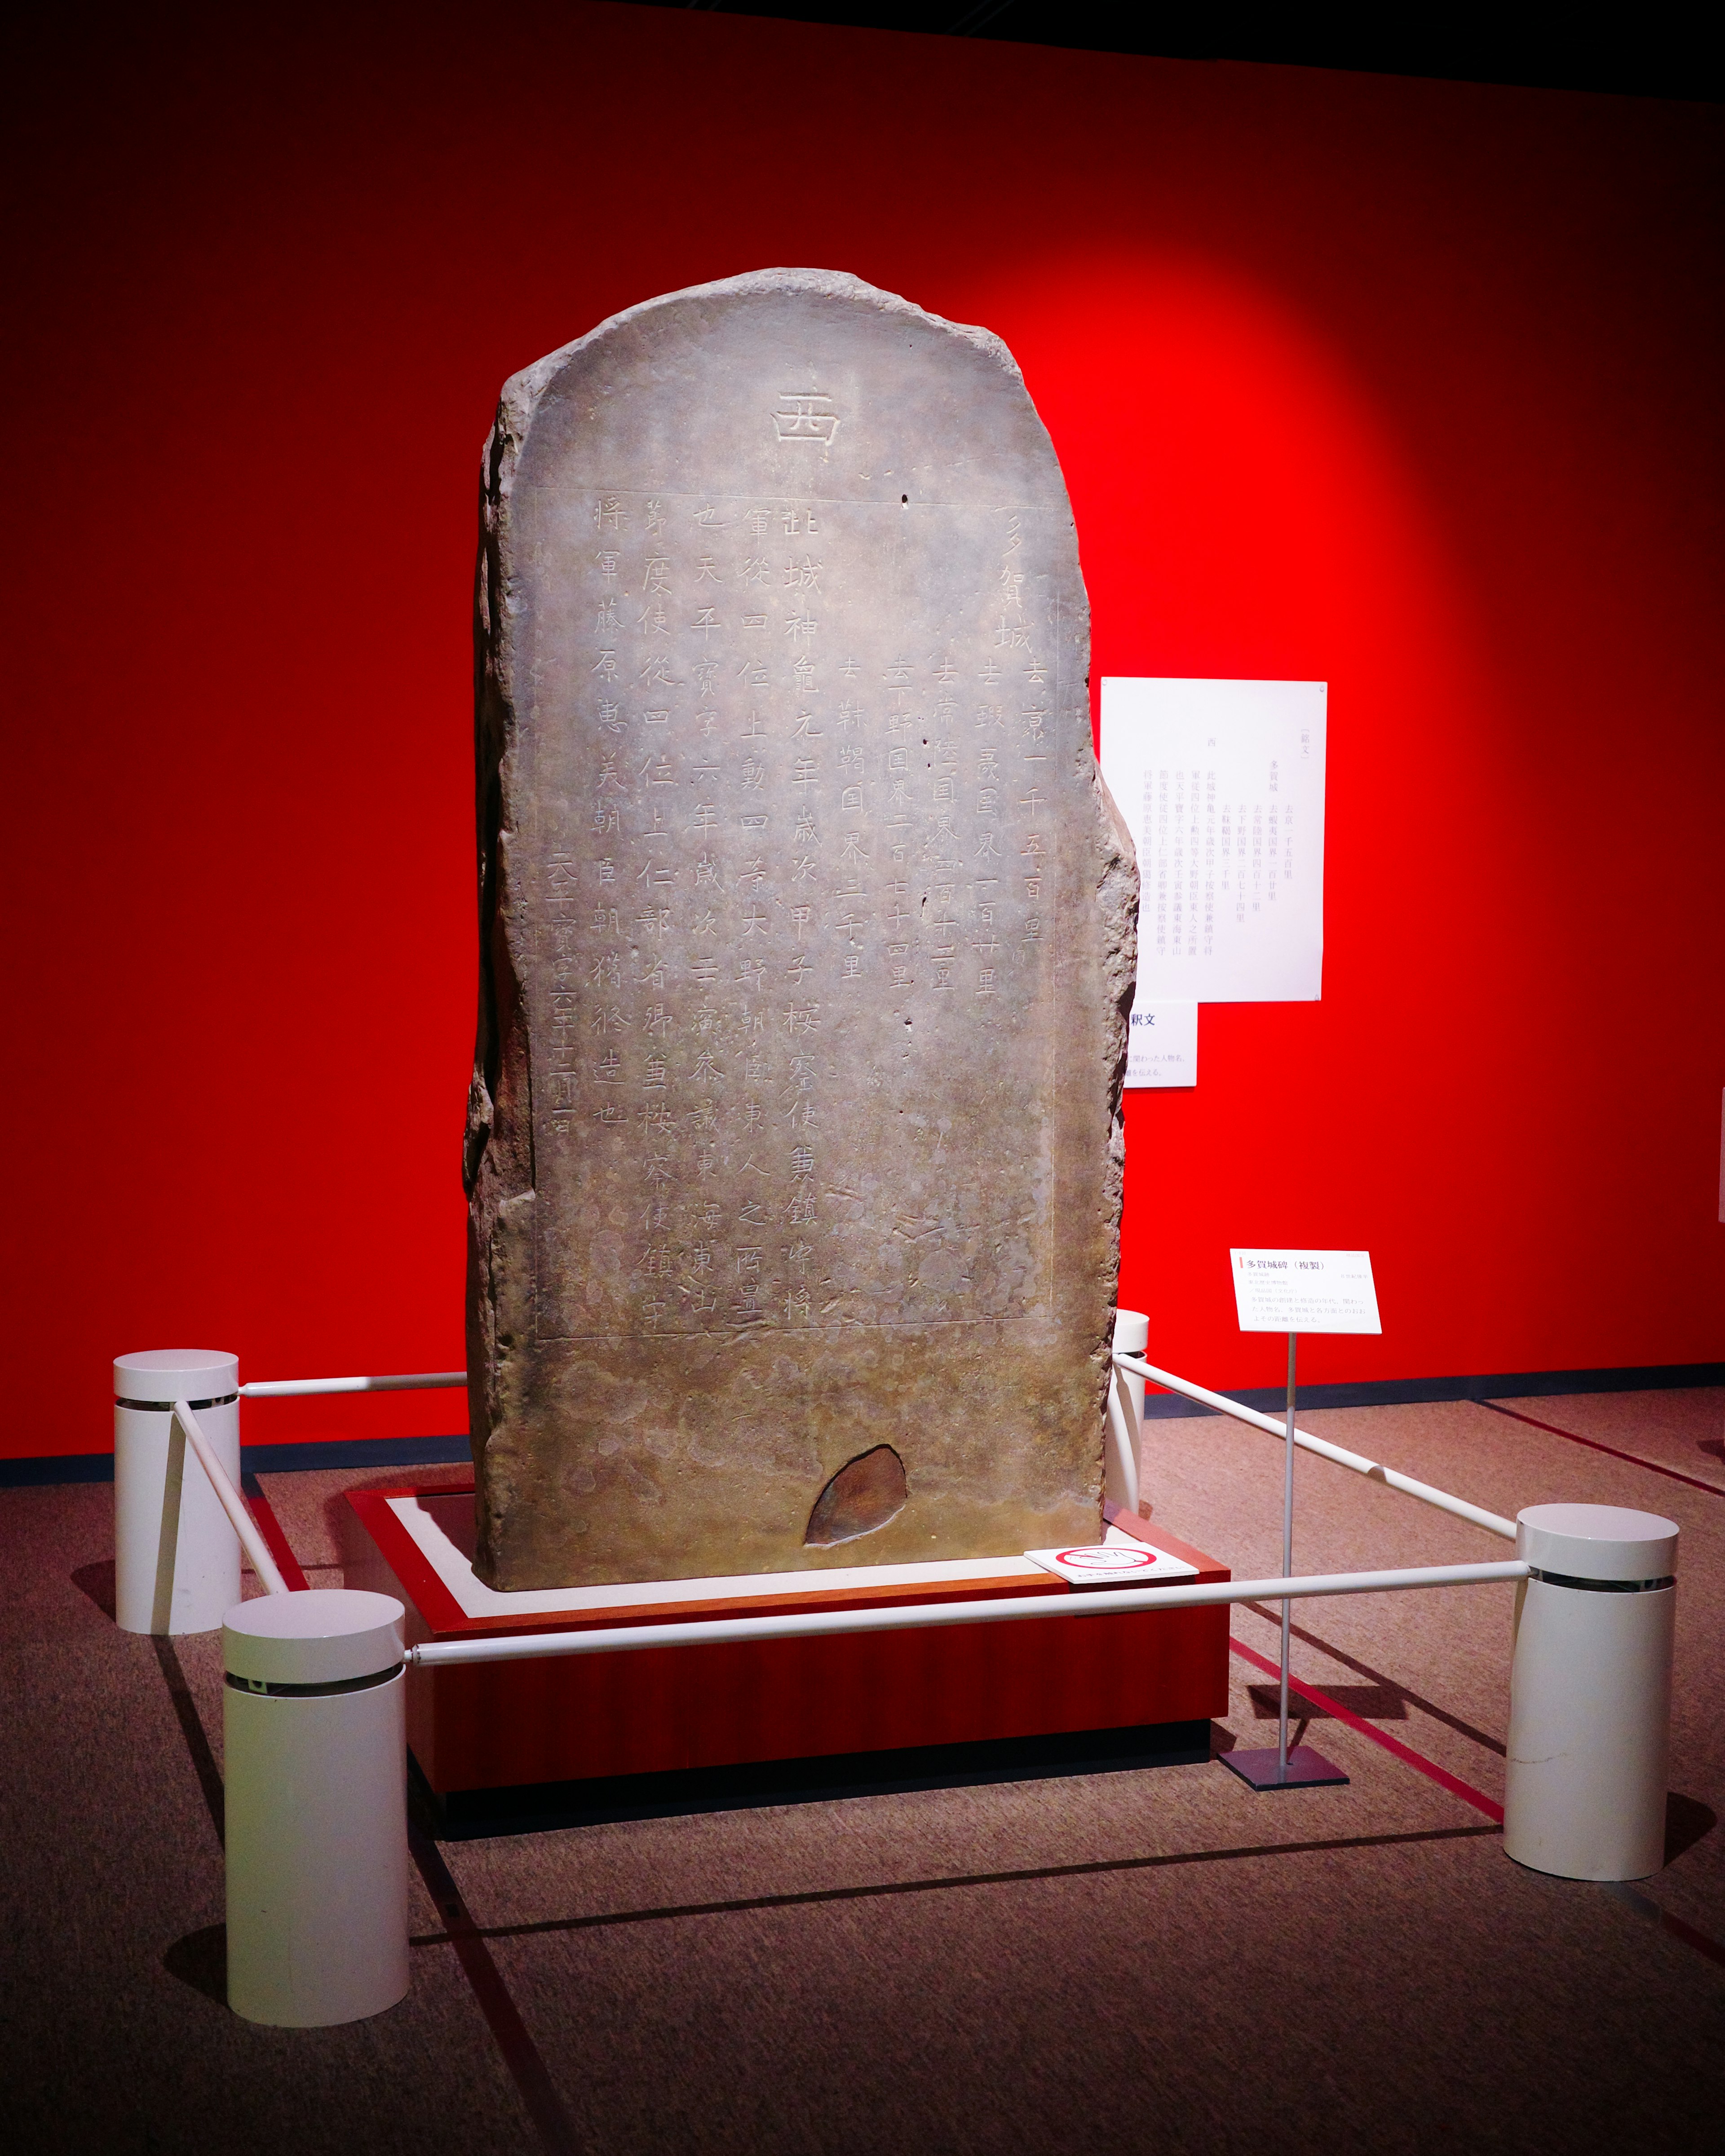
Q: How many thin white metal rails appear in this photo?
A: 4